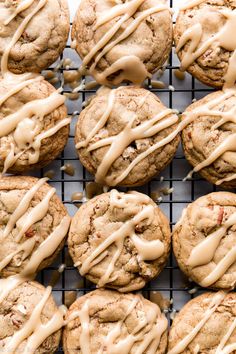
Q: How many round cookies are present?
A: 12